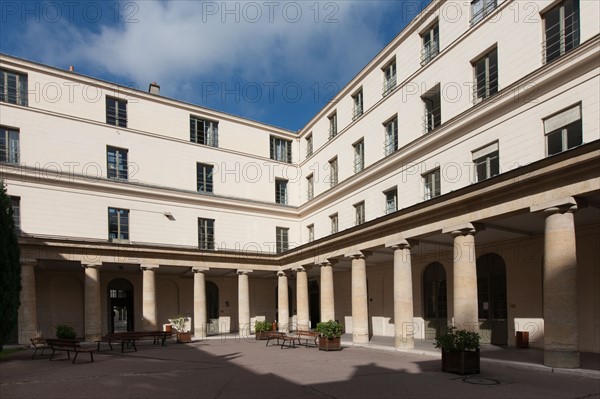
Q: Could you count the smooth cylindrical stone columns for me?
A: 12